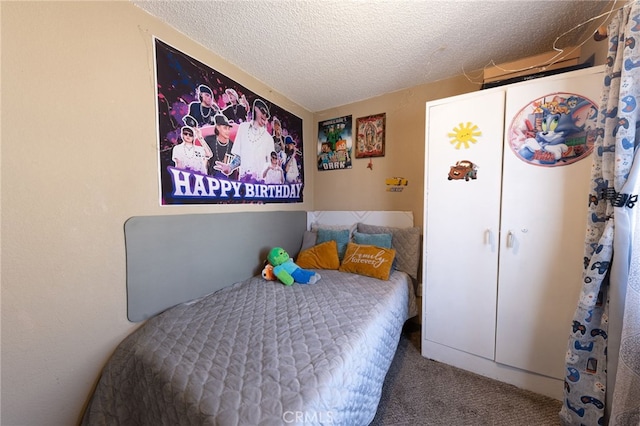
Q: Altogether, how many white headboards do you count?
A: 1